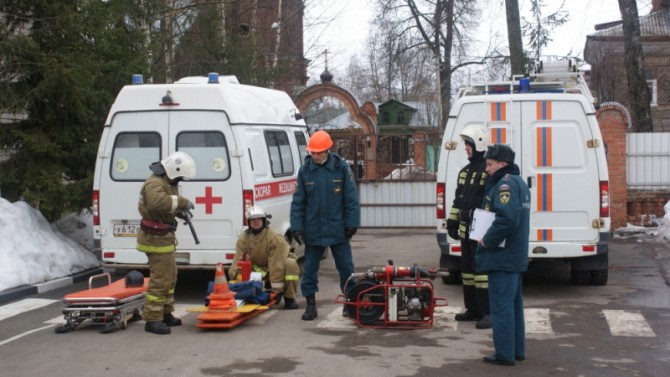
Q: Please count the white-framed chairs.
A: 0